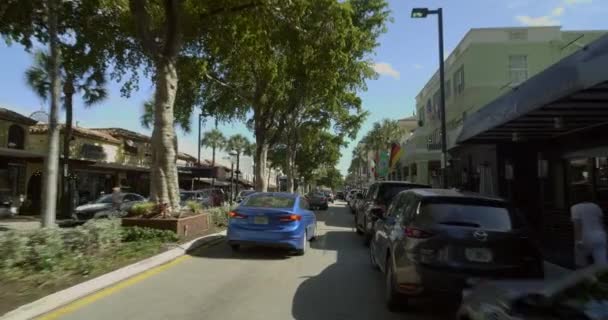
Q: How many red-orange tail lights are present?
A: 2